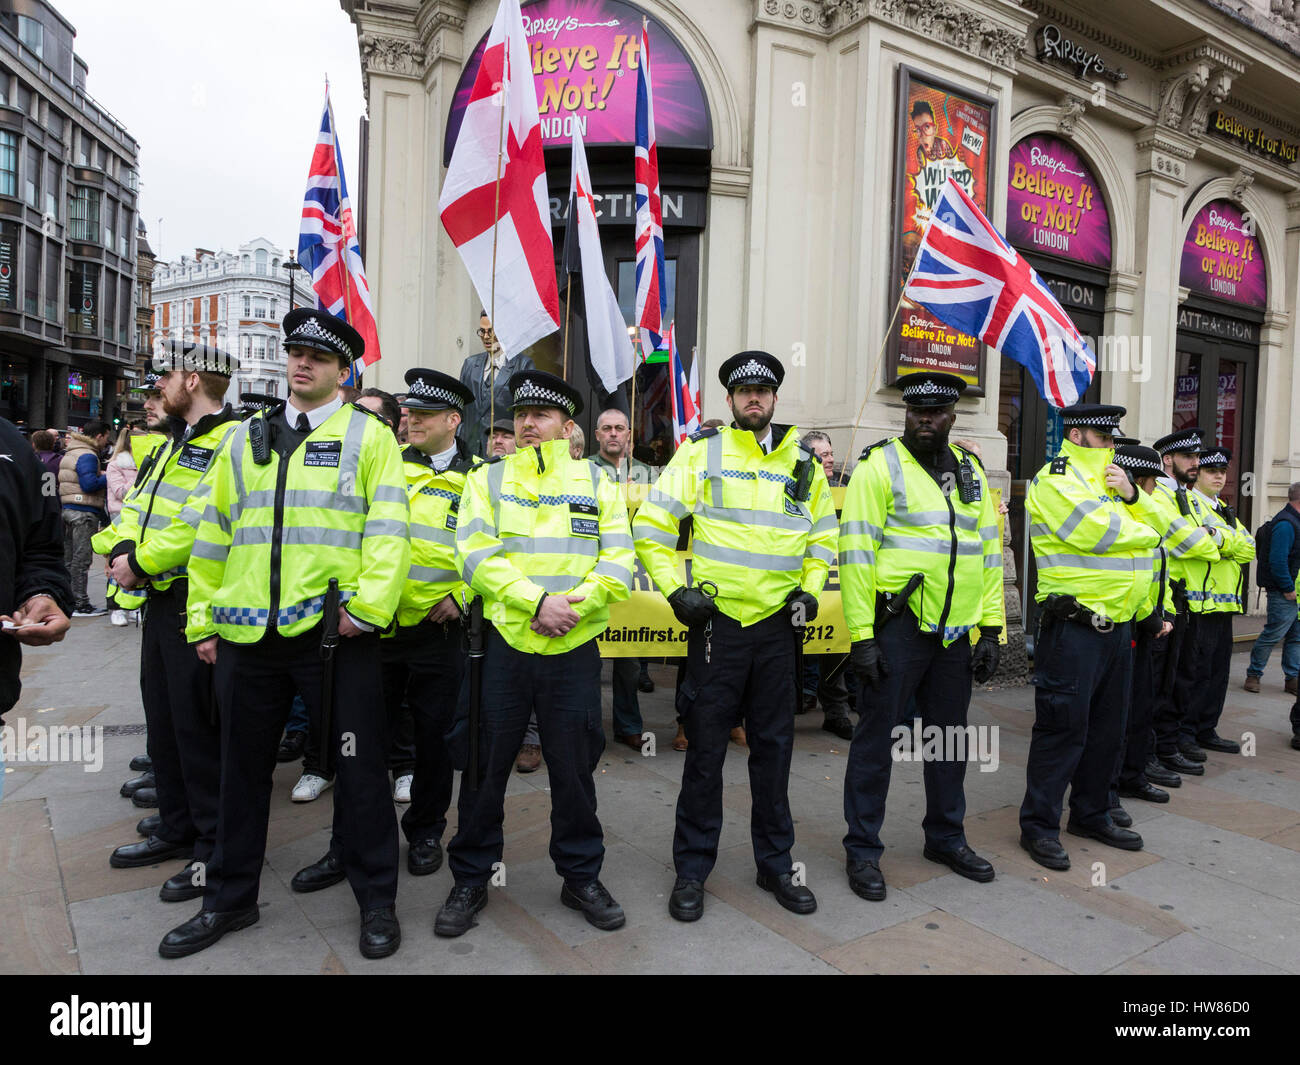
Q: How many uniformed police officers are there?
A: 13